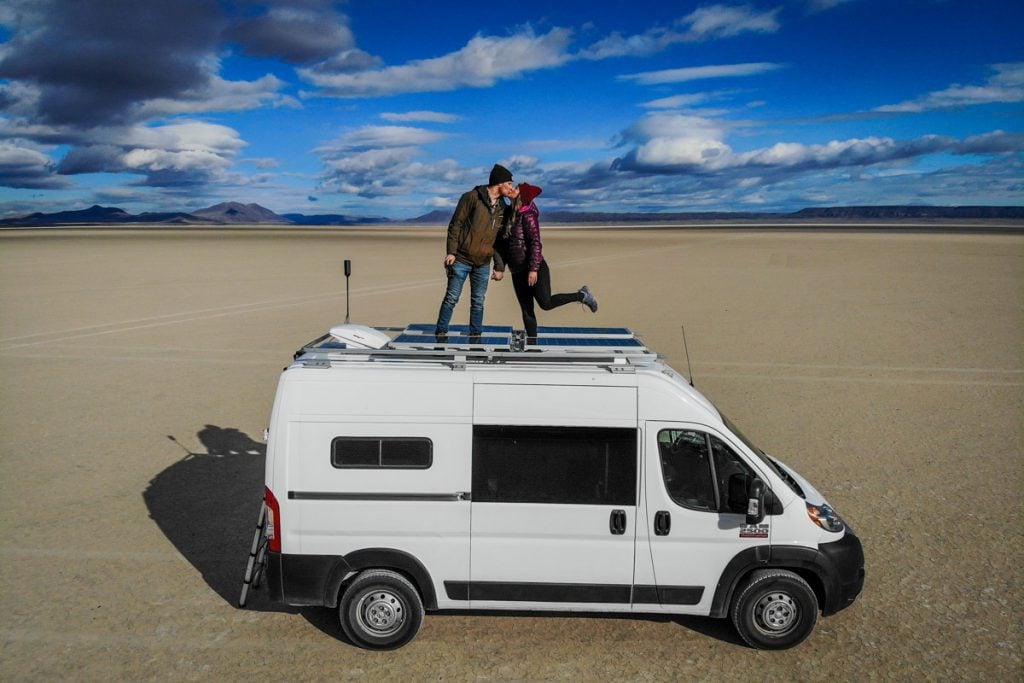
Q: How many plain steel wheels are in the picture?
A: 2